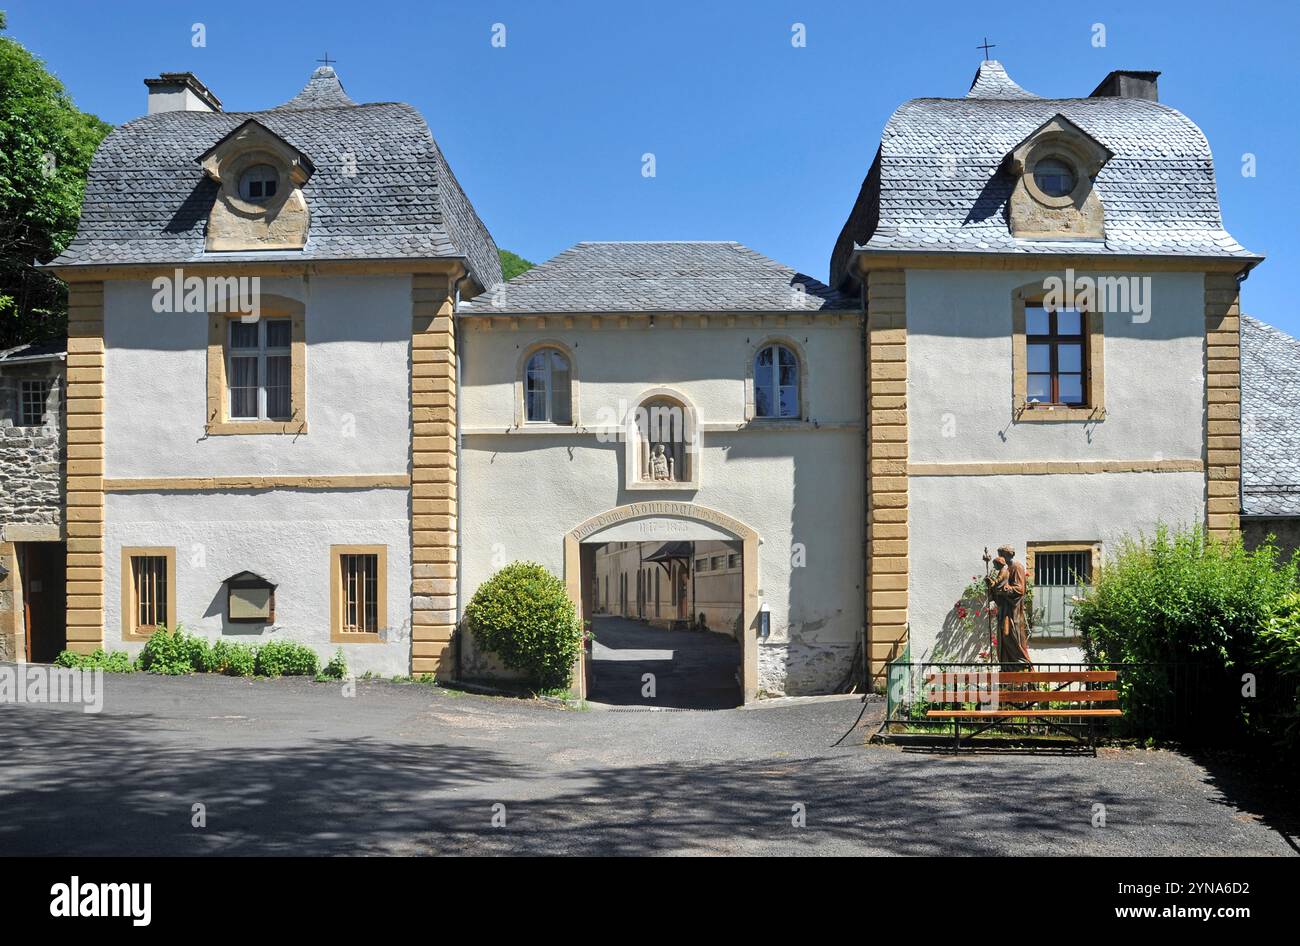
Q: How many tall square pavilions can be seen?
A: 2